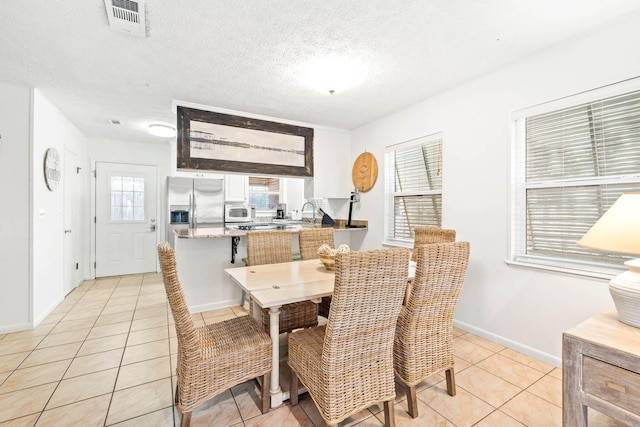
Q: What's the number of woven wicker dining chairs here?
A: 6